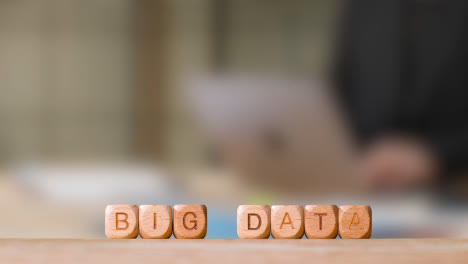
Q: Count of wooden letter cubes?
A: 7